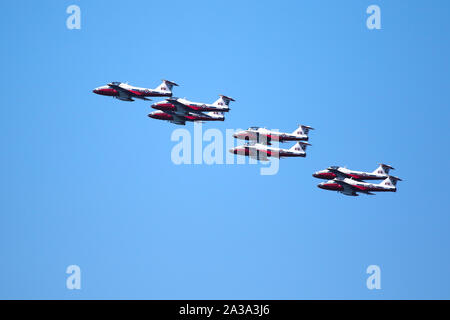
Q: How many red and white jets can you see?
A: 7